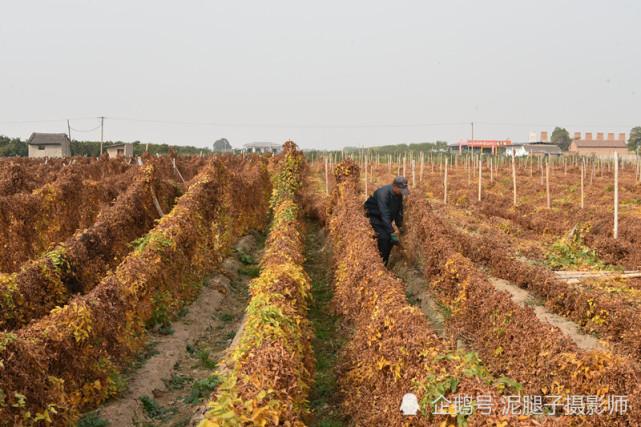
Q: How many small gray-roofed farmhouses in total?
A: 2